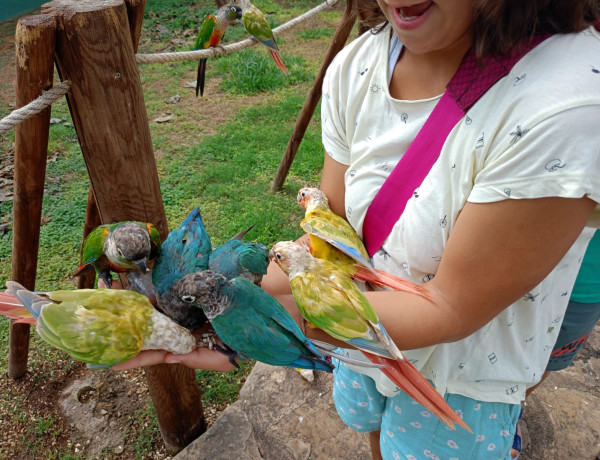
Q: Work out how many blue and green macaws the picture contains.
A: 3